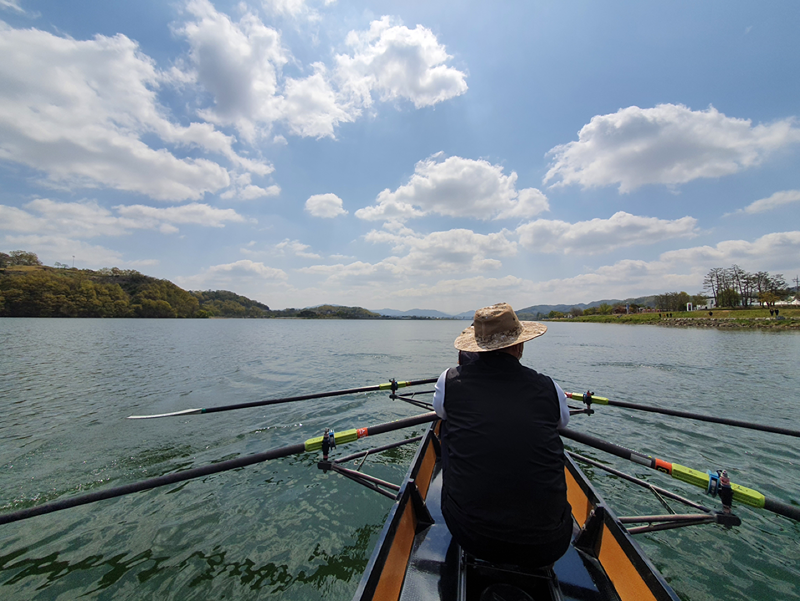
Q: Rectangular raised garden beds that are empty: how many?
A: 0